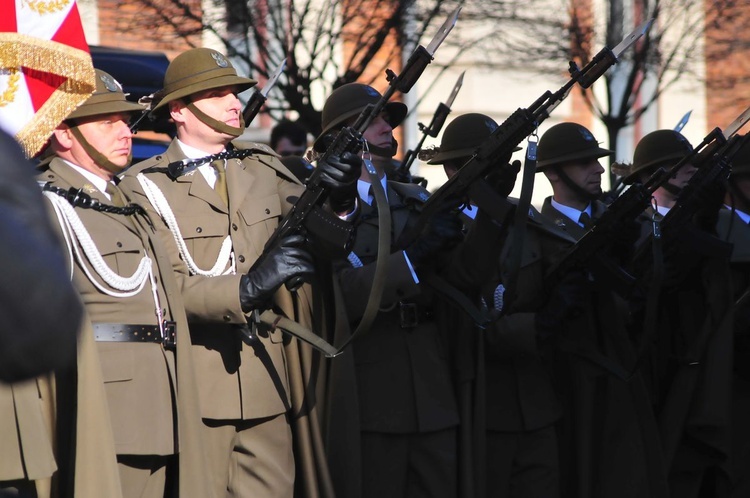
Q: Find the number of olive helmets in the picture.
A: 7